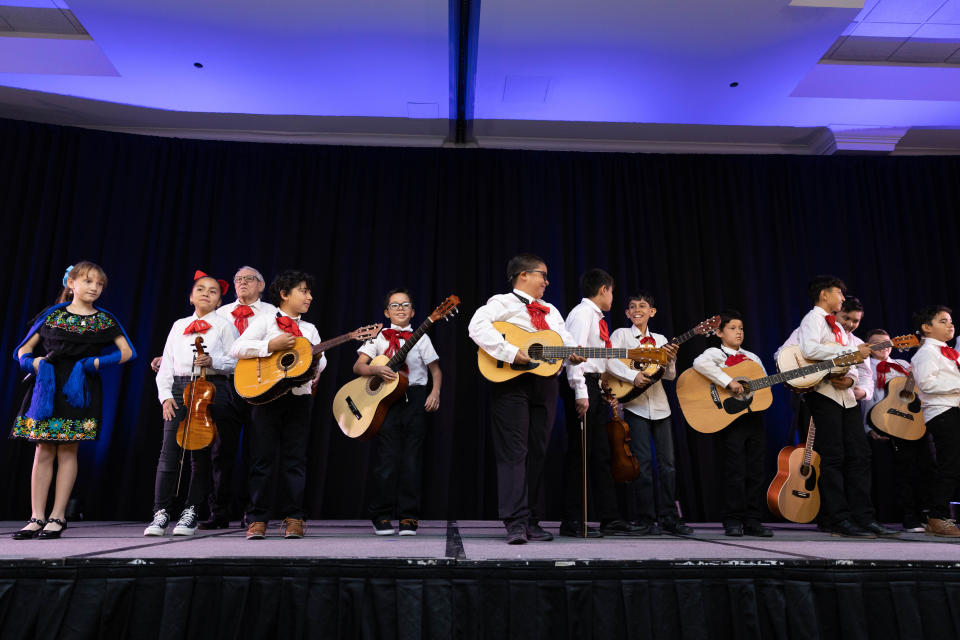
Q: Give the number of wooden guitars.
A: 8